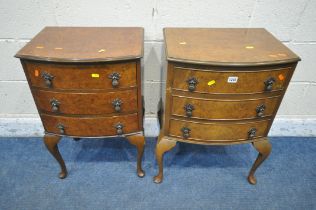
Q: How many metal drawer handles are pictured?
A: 12